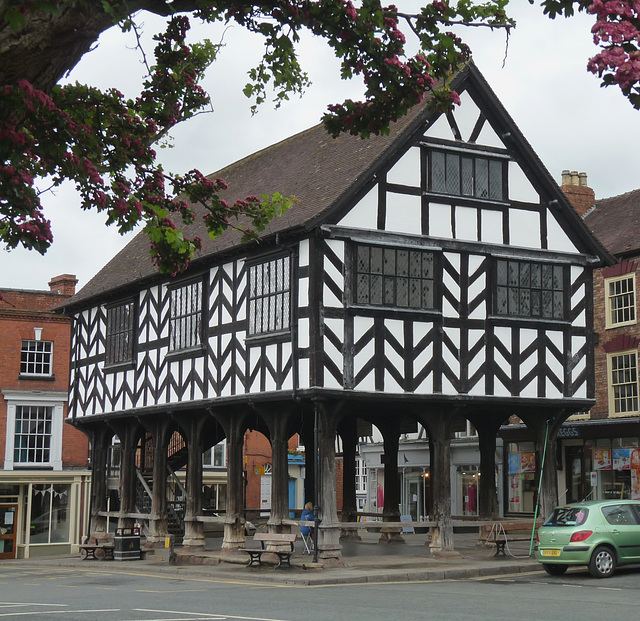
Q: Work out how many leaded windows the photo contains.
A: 6